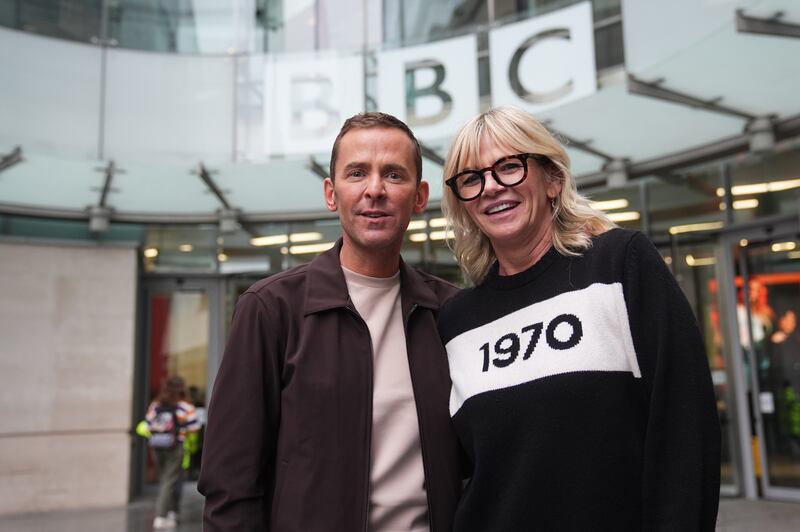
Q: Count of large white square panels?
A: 3